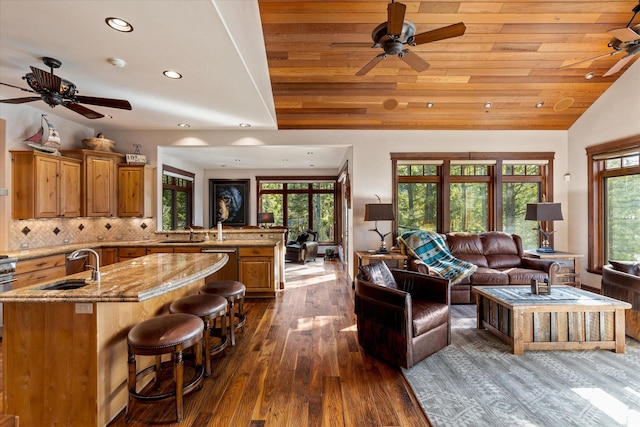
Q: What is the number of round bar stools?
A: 3